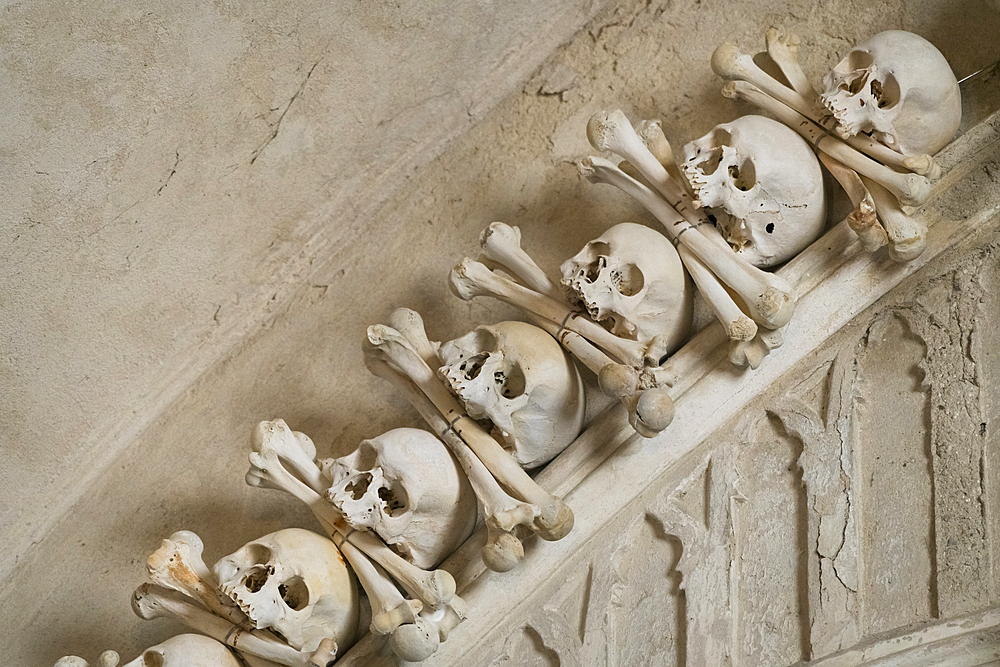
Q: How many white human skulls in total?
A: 7